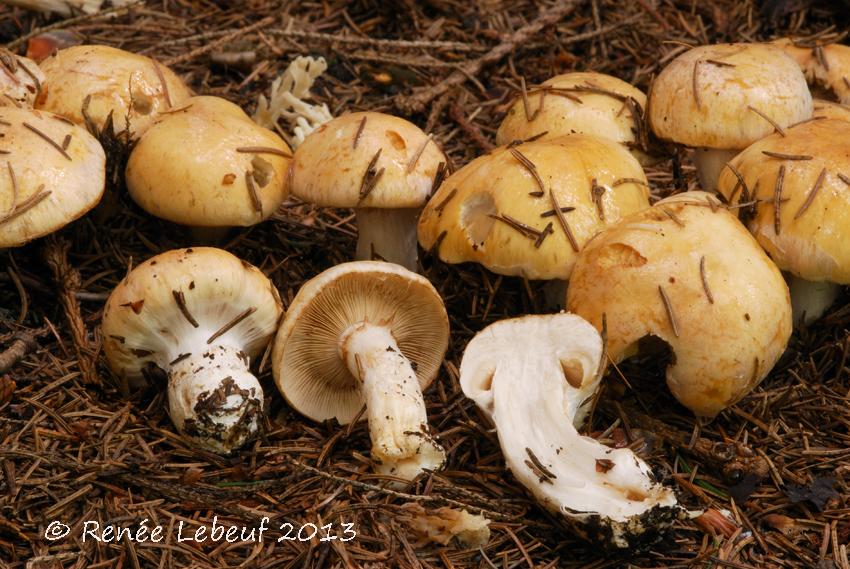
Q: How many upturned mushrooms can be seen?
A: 3